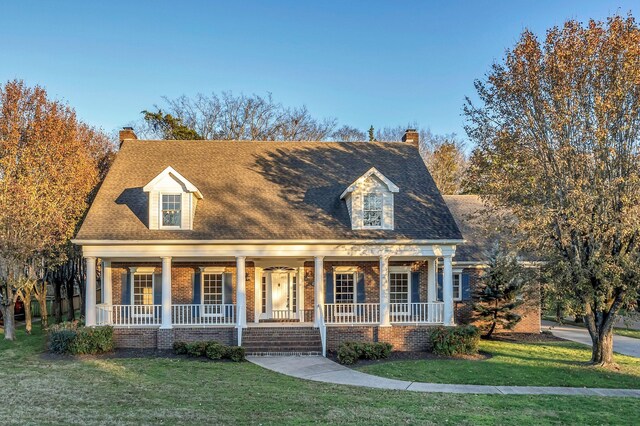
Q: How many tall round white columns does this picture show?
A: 6